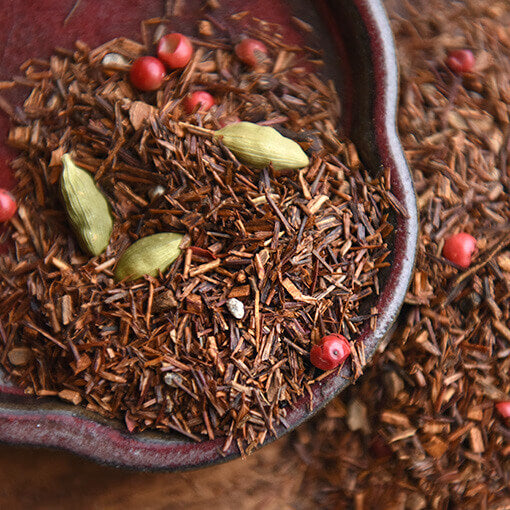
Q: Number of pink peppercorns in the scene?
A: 9